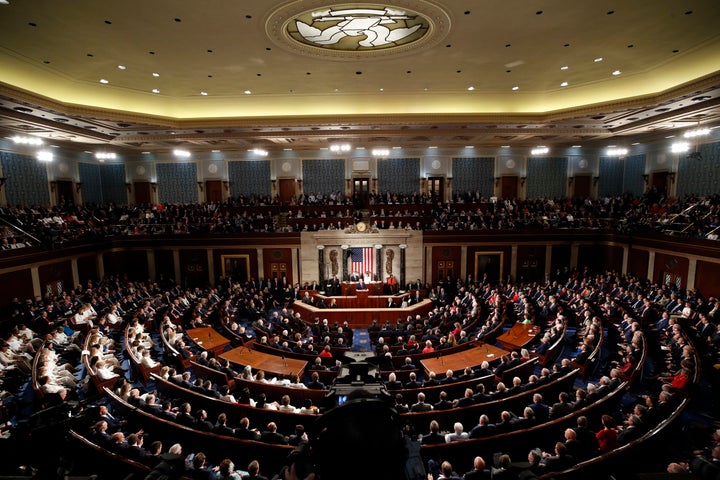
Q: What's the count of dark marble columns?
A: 4